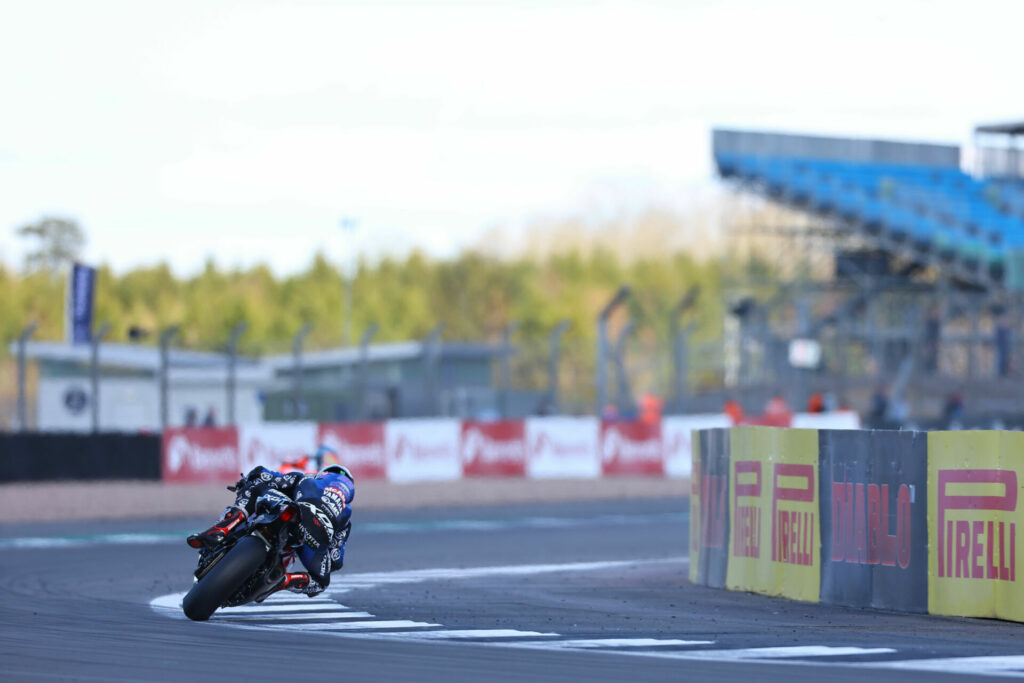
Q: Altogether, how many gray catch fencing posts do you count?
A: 13